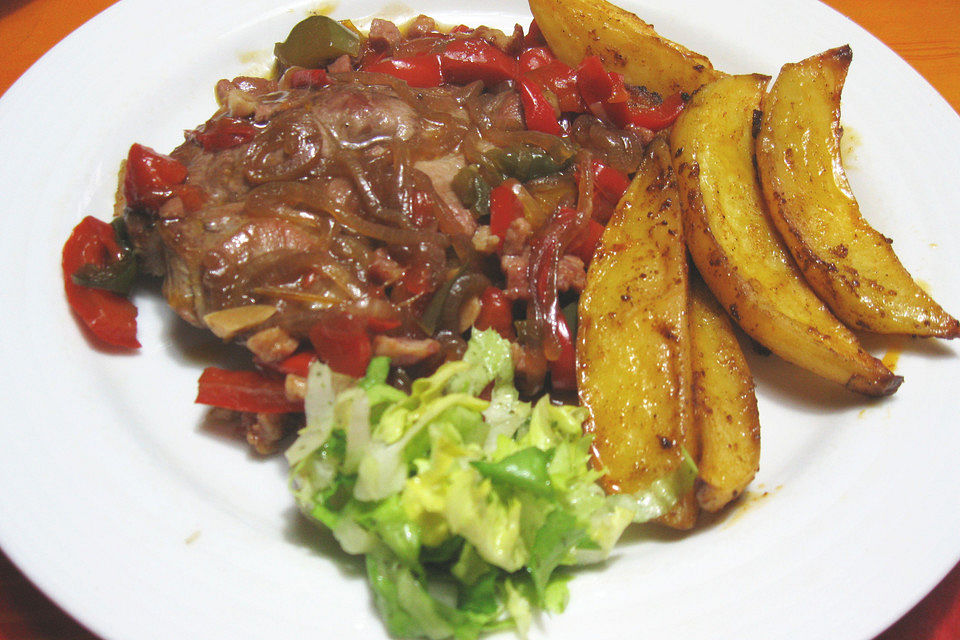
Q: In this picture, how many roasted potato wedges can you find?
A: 5